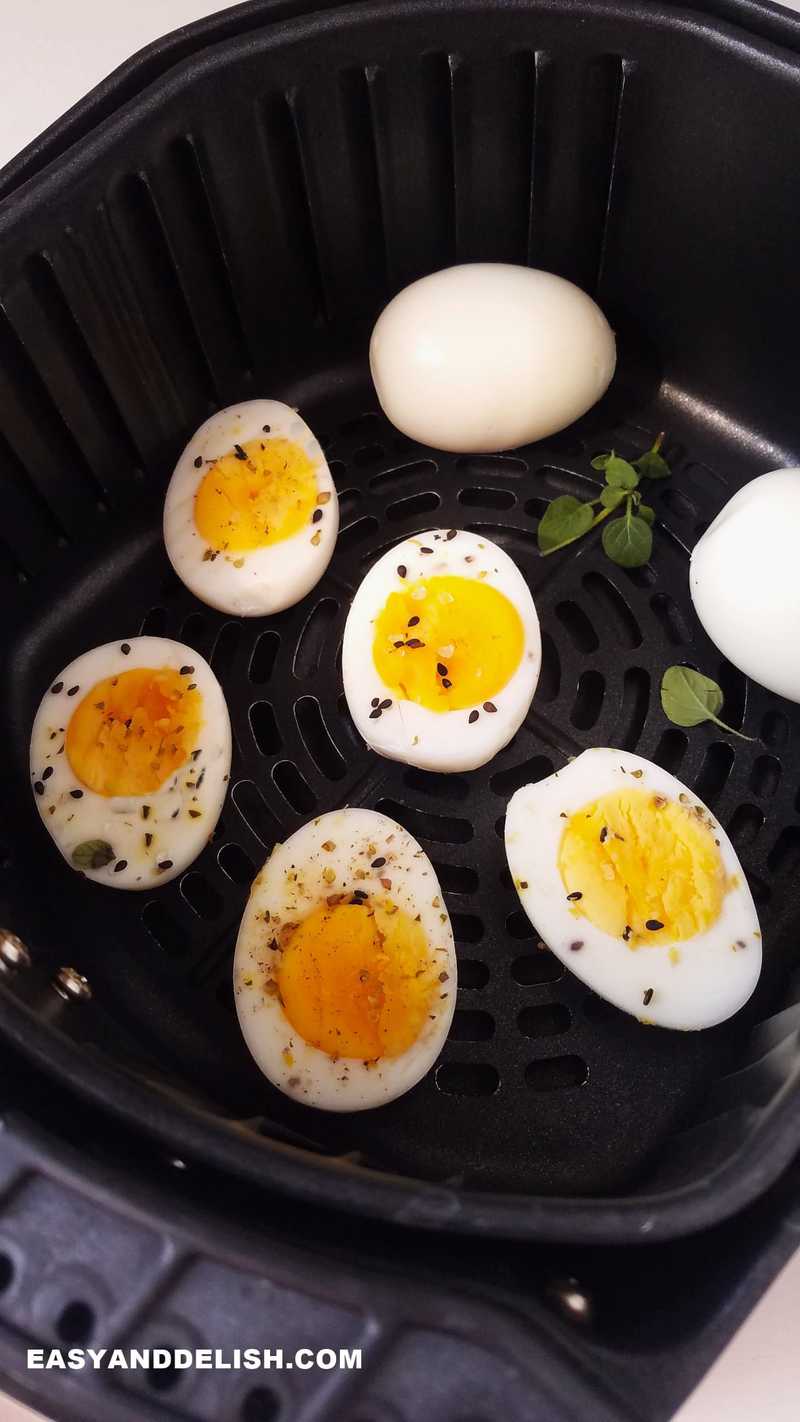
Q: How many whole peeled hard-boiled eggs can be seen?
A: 2